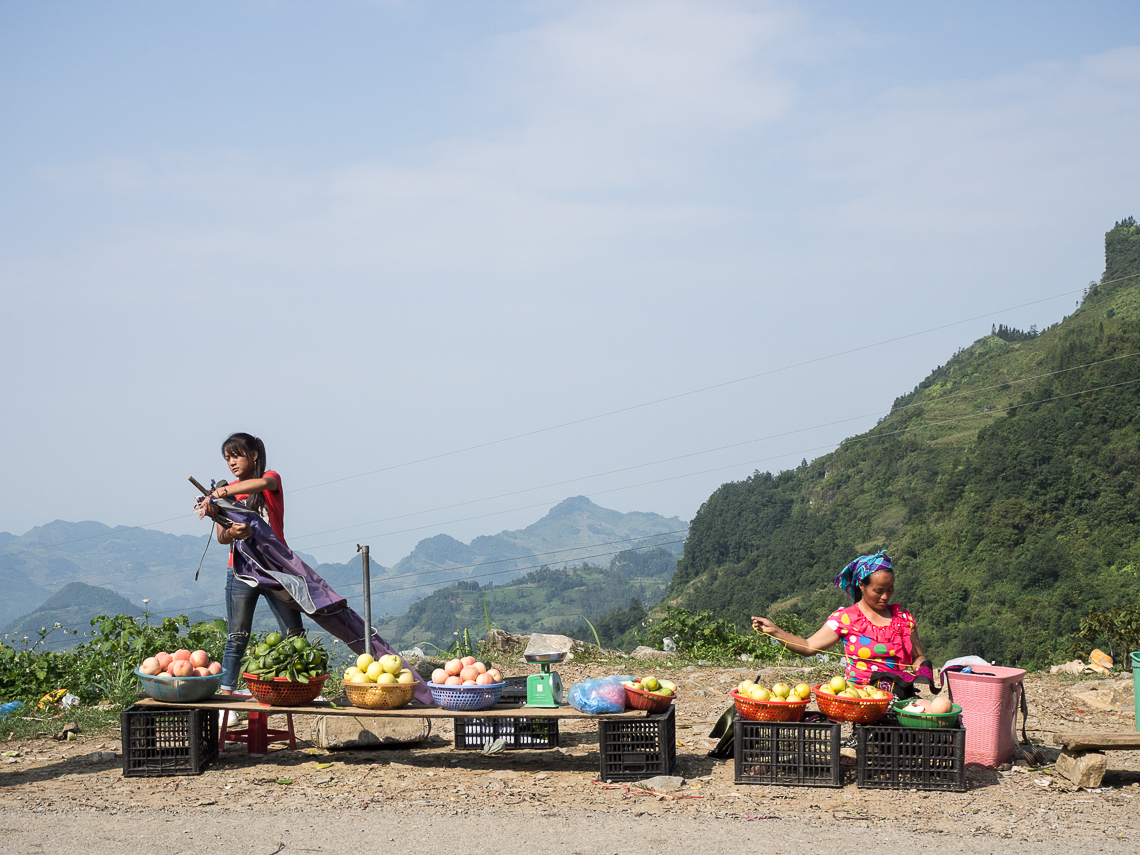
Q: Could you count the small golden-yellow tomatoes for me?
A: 0